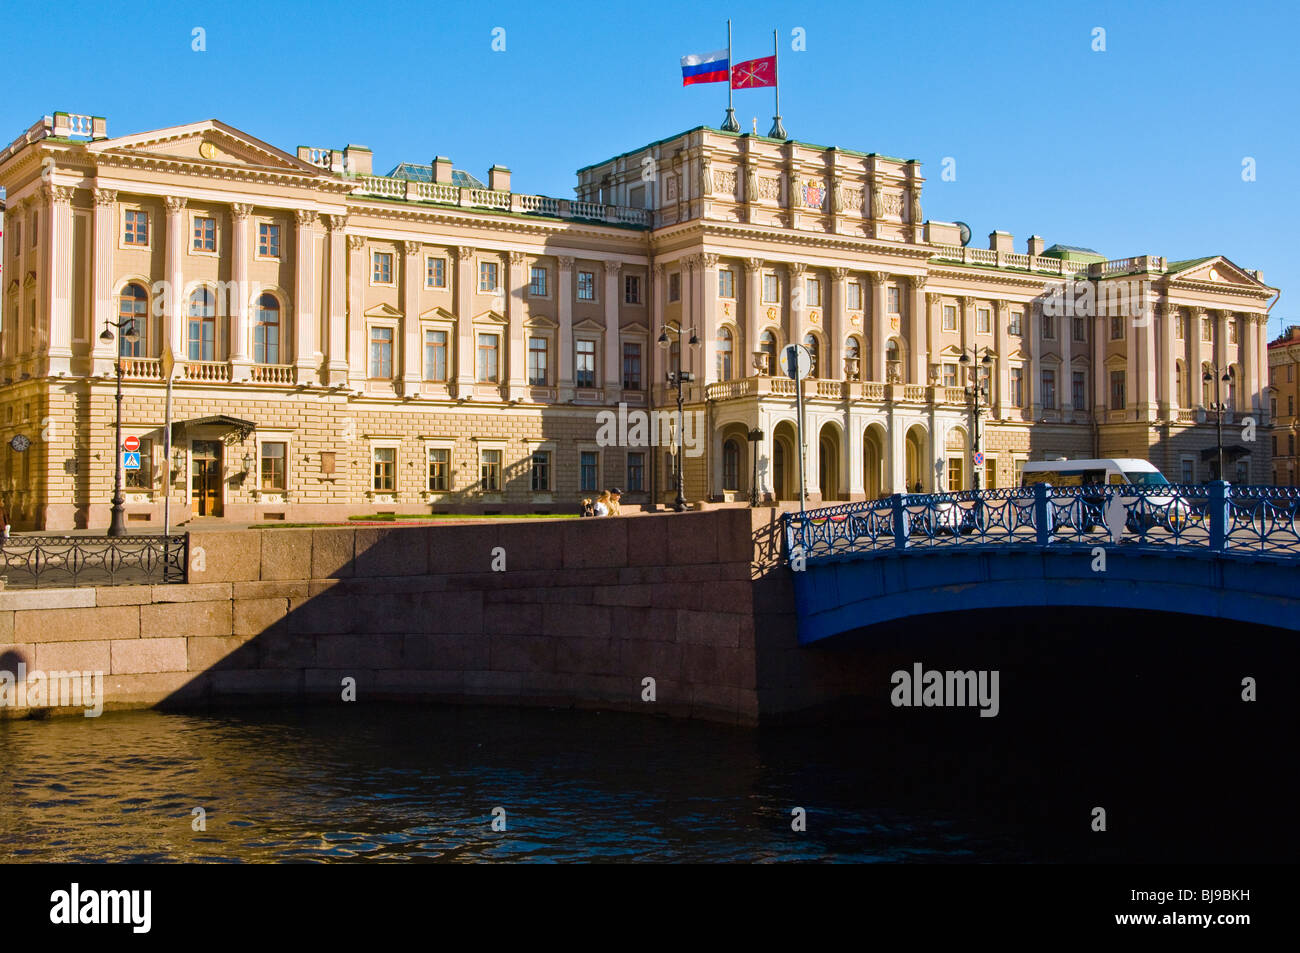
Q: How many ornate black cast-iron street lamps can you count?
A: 4